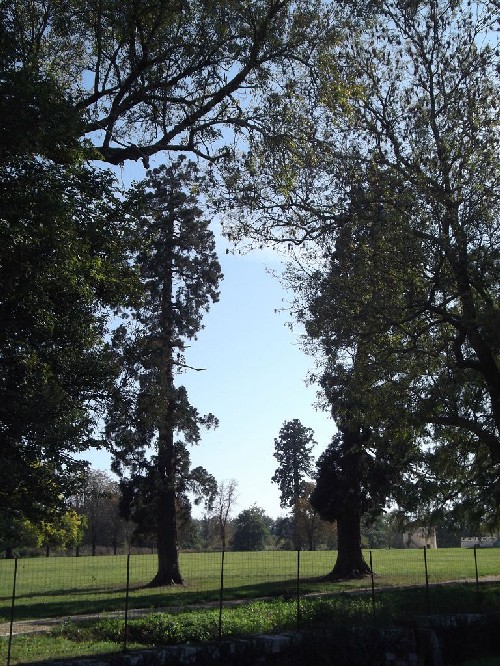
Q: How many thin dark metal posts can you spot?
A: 7